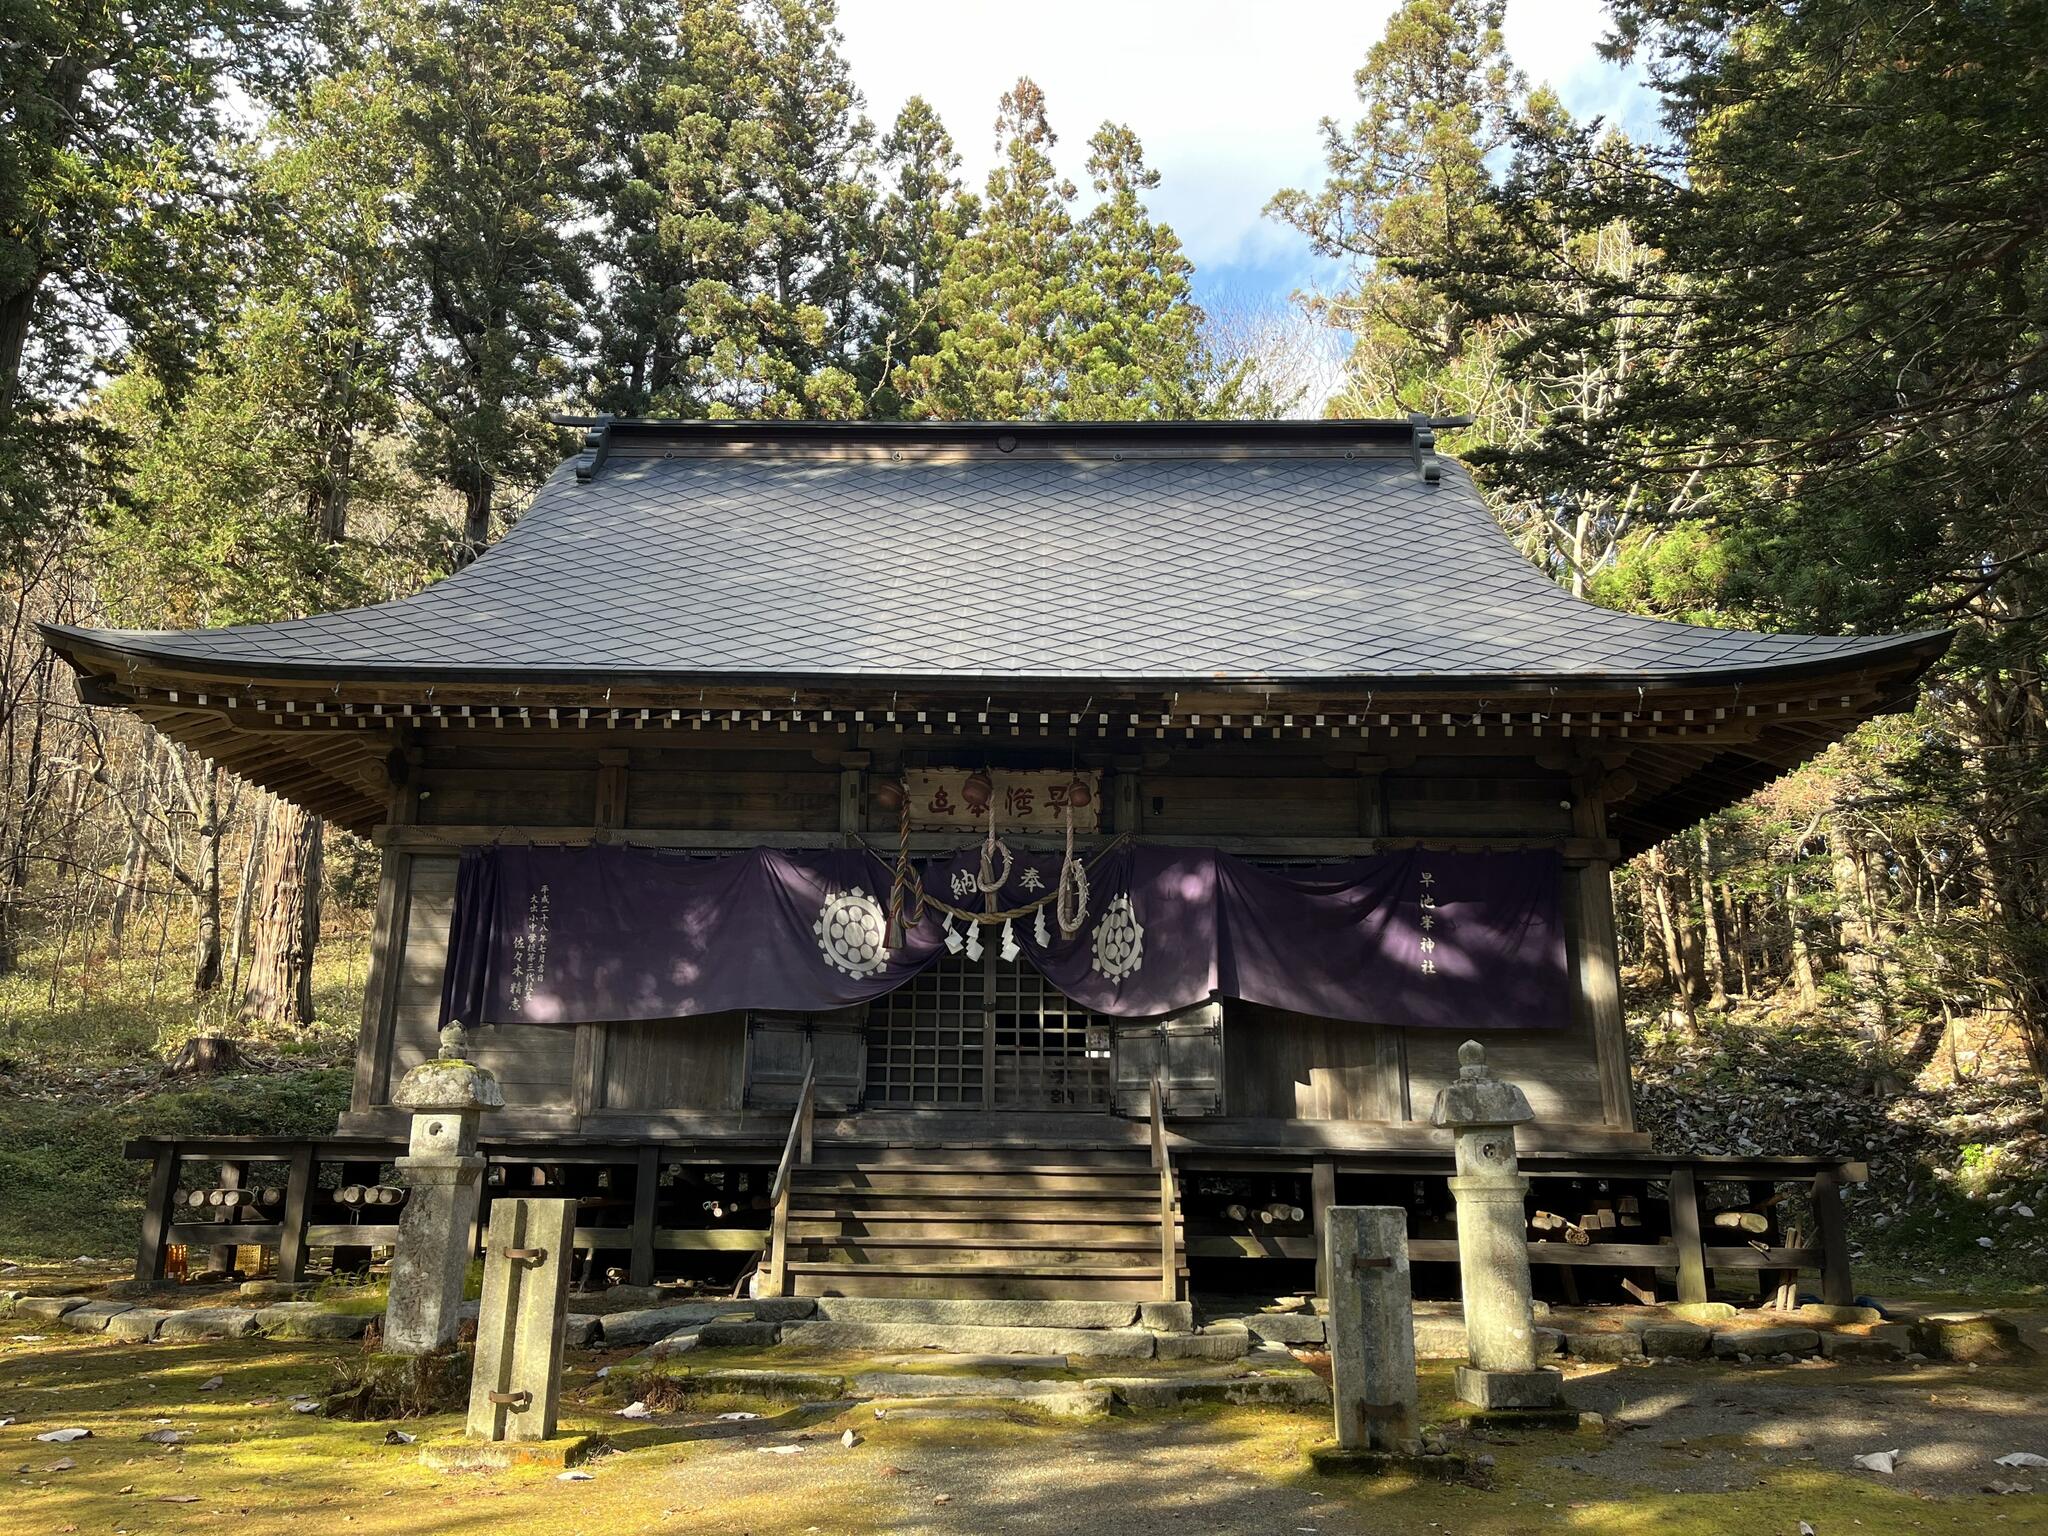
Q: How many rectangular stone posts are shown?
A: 2